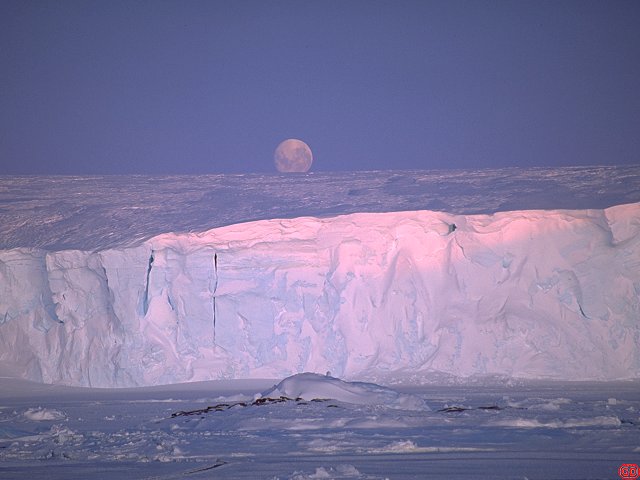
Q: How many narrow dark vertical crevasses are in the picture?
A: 2